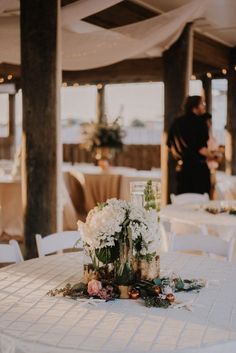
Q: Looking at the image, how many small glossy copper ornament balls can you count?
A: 3